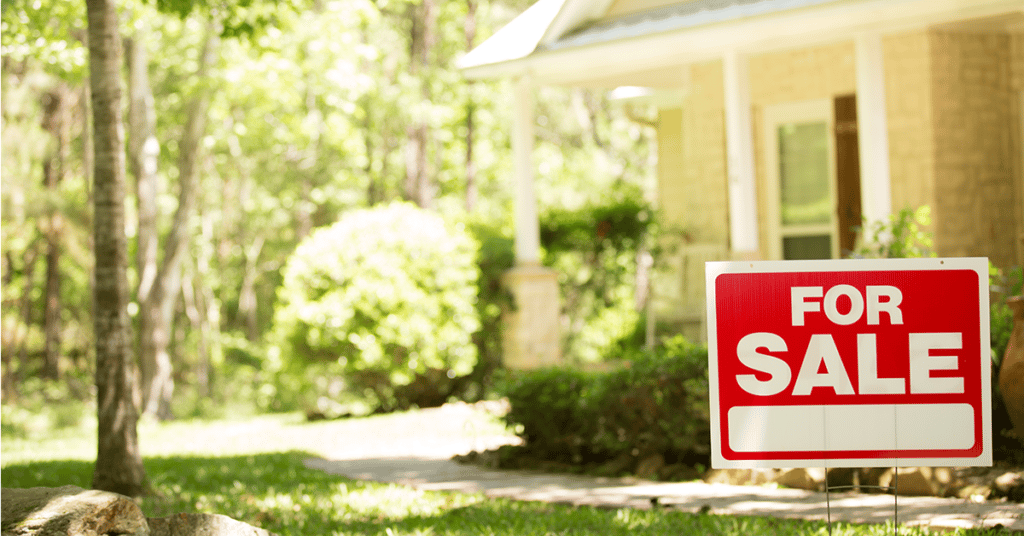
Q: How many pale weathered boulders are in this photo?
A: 2